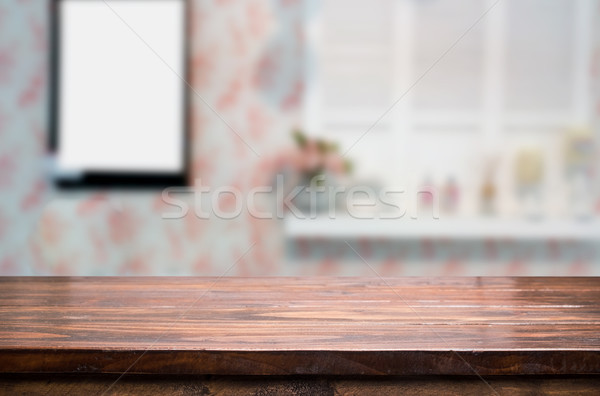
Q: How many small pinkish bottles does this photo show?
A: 2